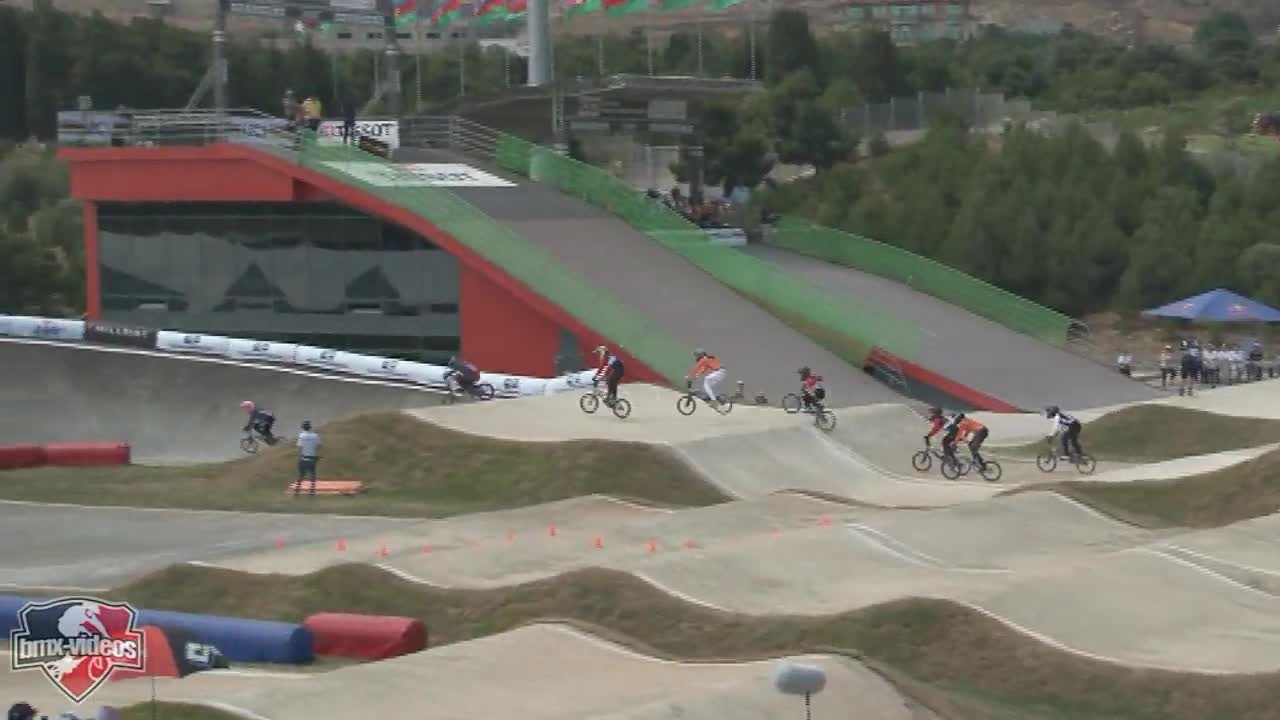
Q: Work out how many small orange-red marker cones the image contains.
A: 11